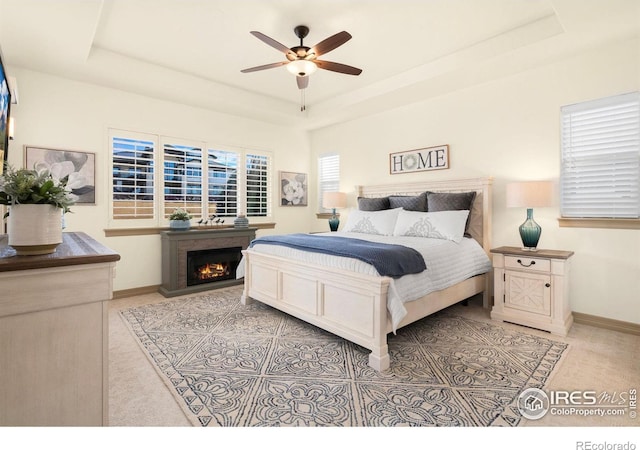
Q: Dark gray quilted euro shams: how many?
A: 3